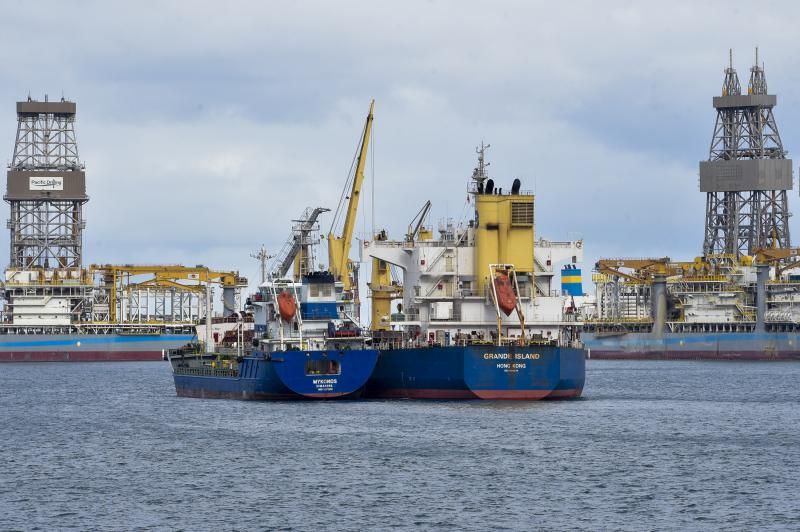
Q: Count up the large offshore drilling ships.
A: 2